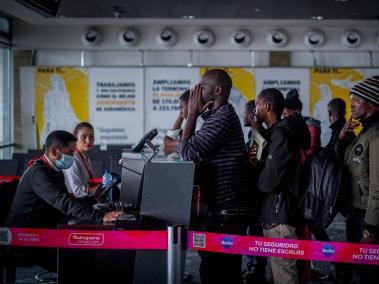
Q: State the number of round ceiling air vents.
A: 8